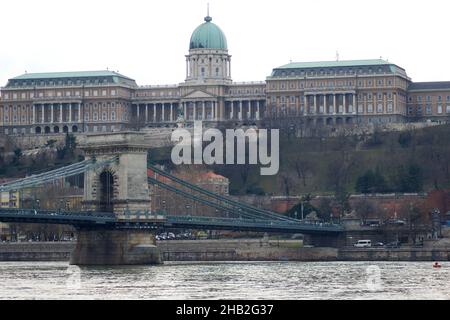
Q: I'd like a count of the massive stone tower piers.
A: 1